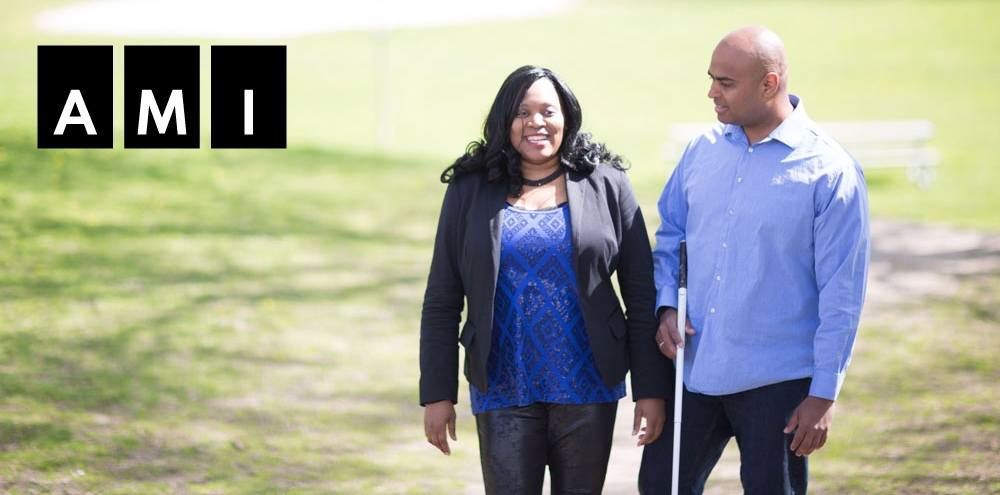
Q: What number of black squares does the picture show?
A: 3